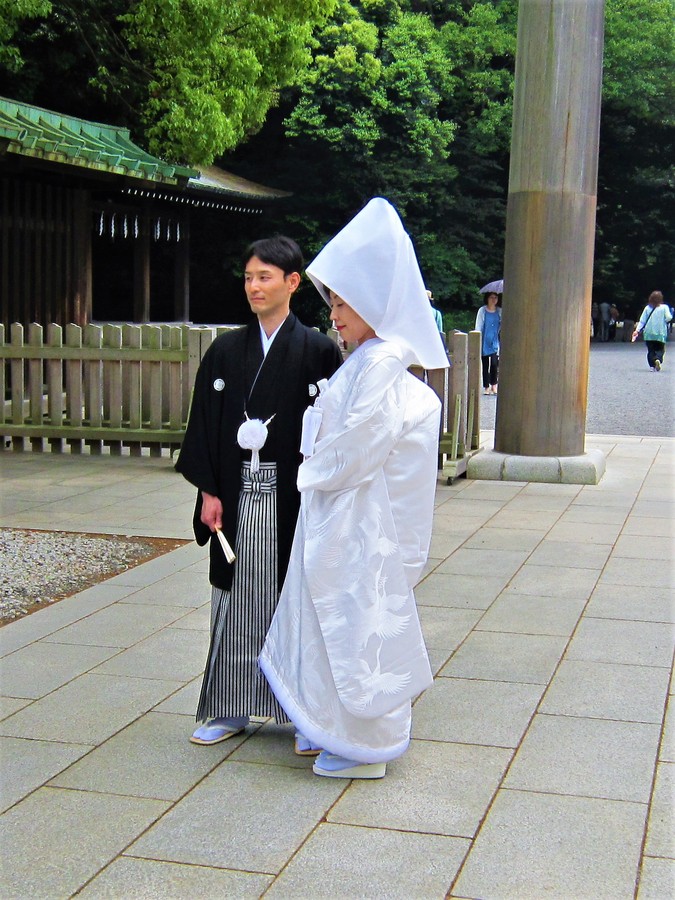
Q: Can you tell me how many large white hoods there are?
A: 1